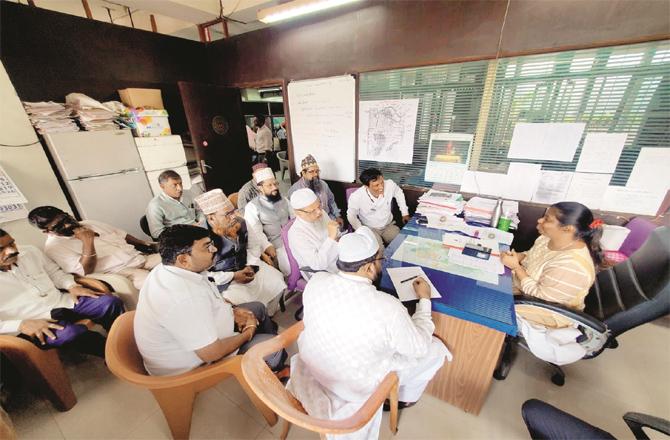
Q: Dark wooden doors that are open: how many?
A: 1